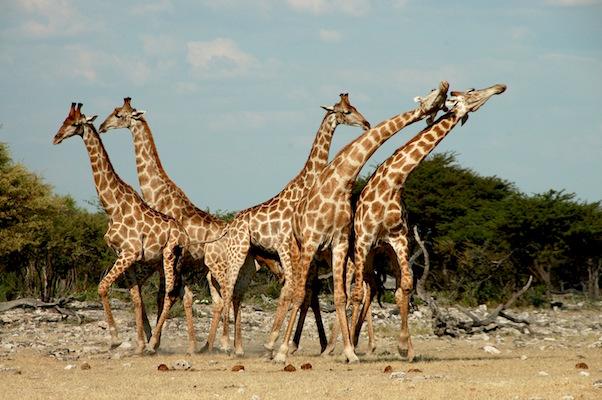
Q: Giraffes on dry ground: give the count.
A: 5